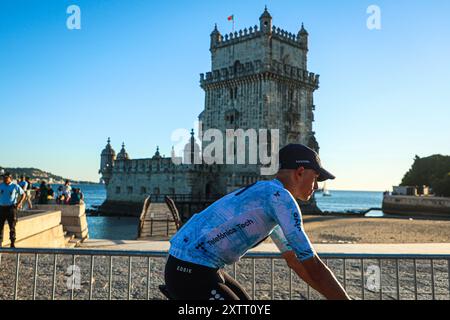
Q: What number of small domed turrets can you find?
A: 7